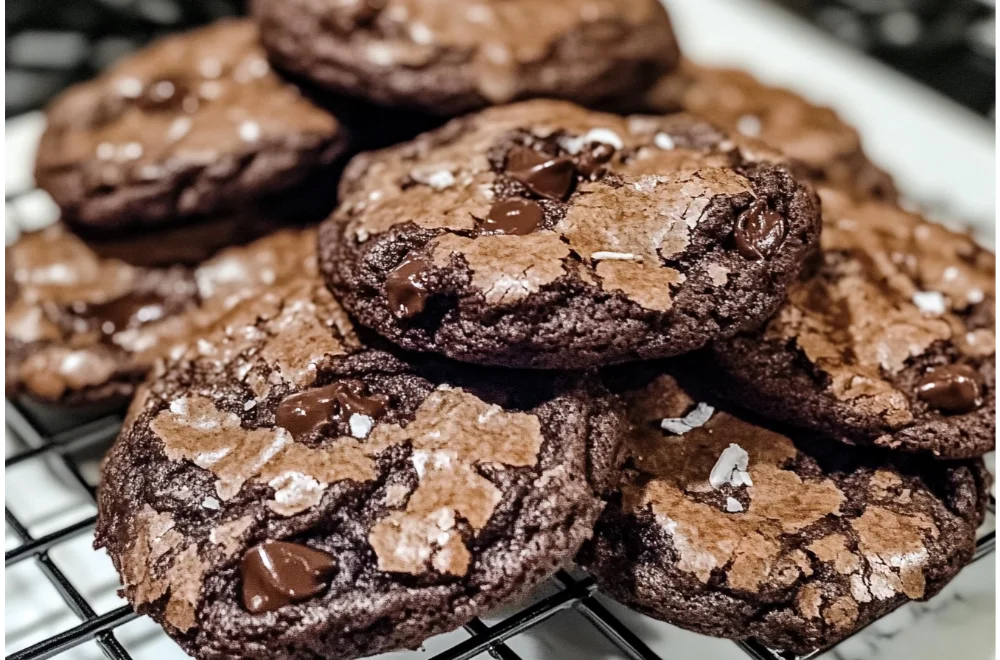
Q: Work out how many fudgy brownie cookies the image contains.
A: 8